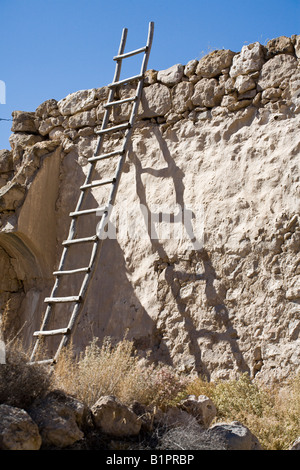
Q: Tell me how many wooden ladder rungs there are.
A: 12